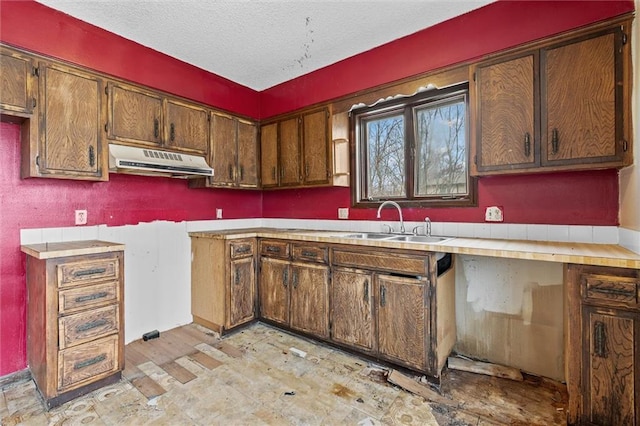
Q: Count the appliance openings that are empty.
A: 2